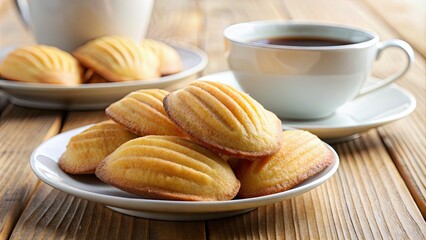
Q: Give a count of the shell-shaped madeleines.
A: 8